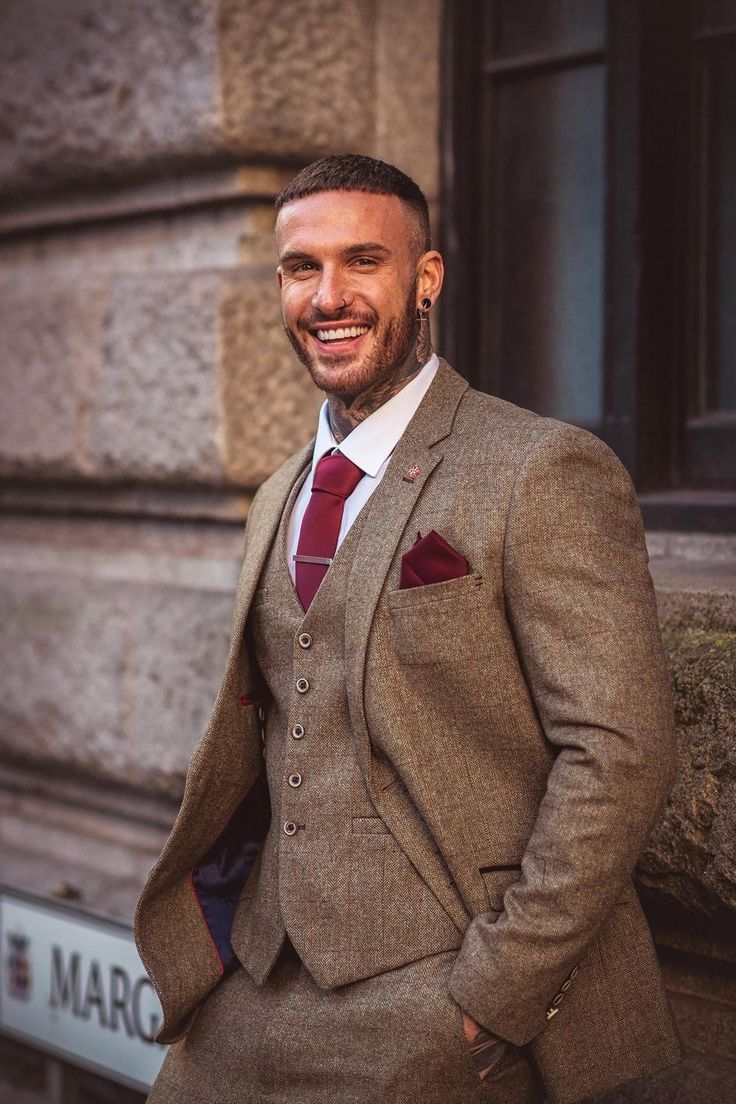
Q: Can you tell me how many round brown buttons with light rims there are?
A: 5